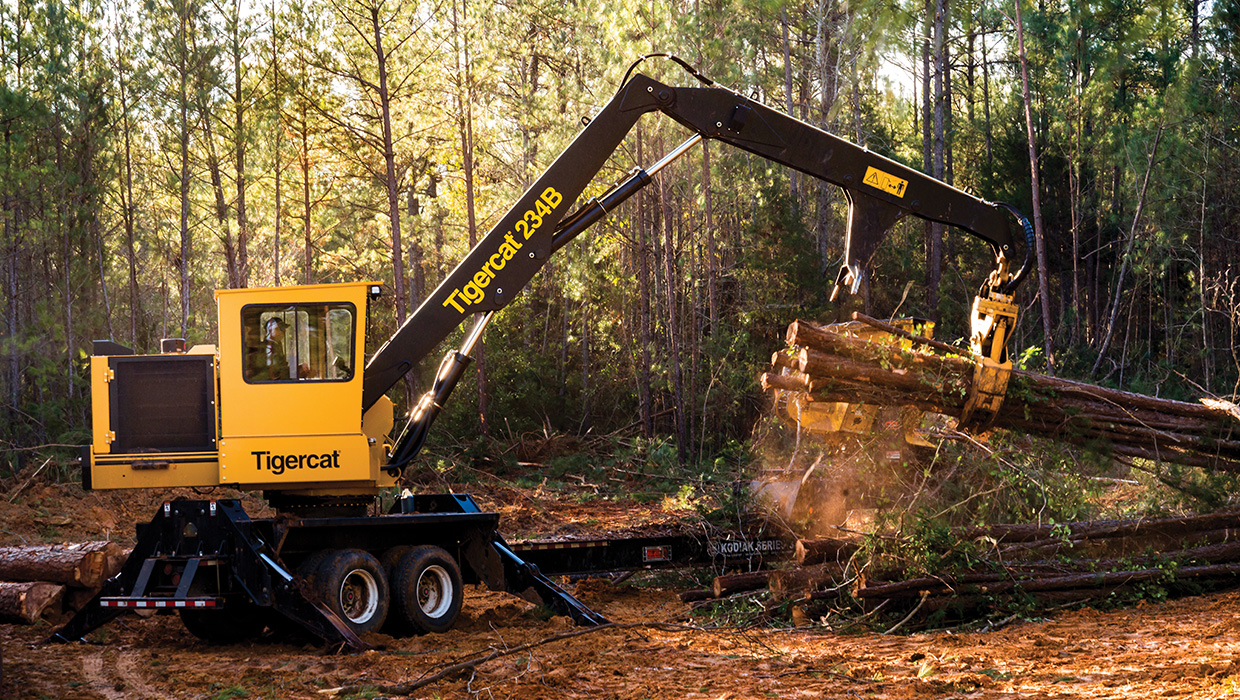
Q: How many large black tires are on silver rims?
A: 2